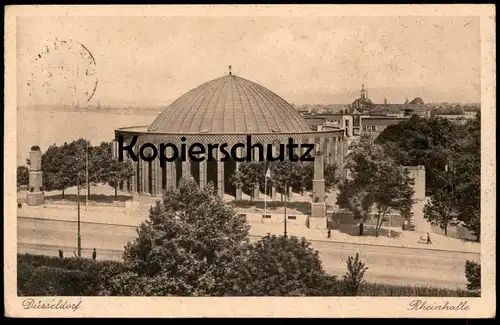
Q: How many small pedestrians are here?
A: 4